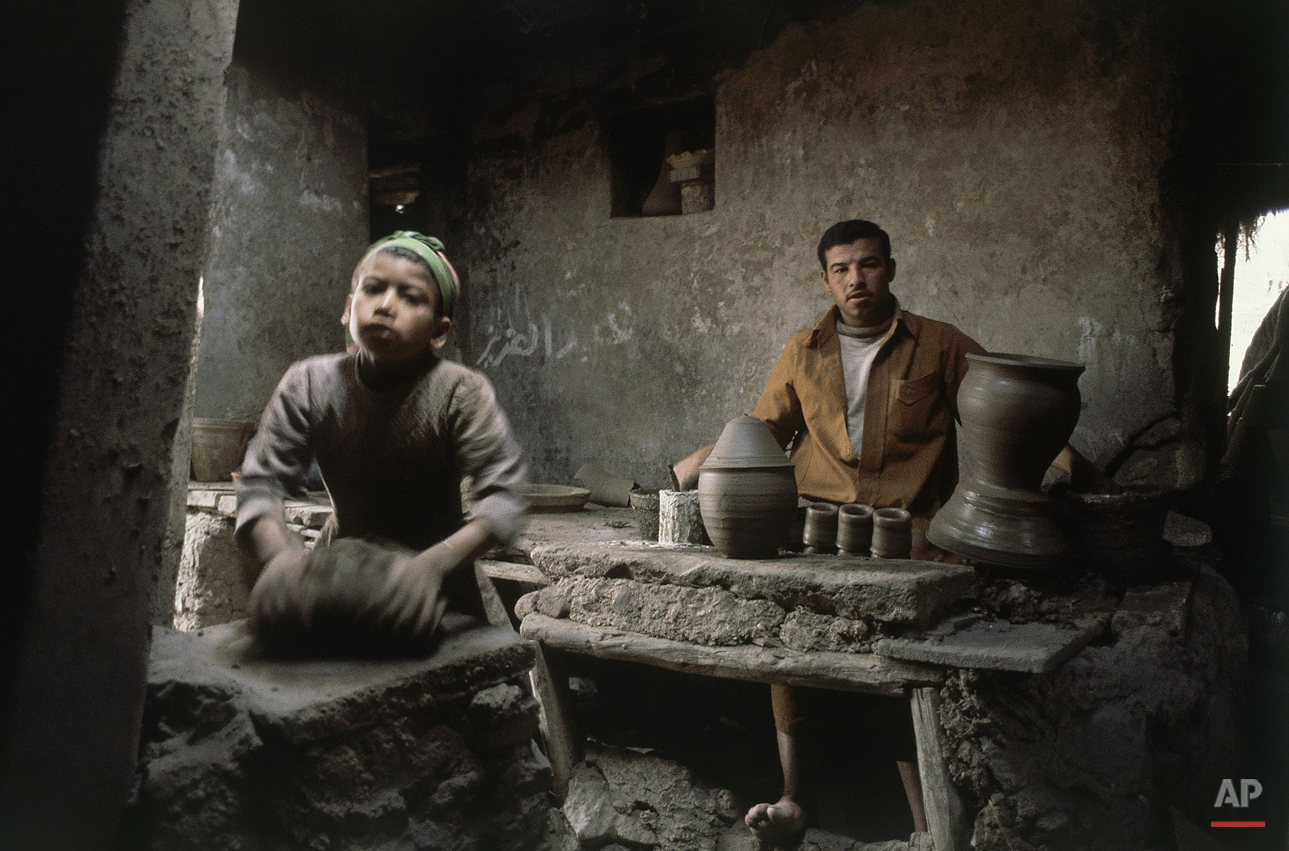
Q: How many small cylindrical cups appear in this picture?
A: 3